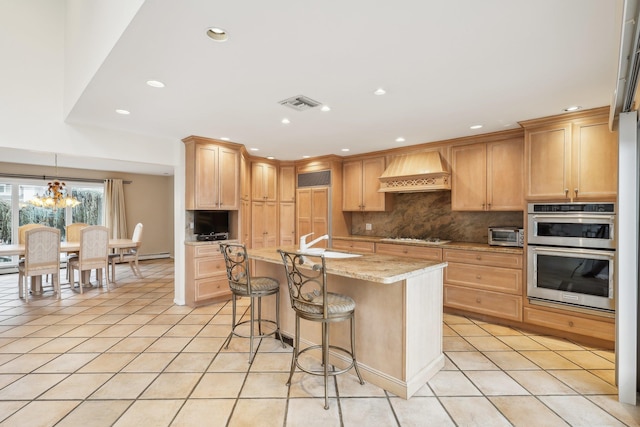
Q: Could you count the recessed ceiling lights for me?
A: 14